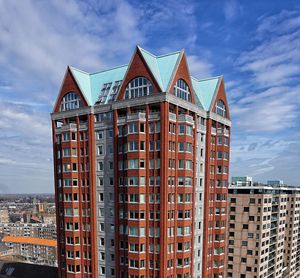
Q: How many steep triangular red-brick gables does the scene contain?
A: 4